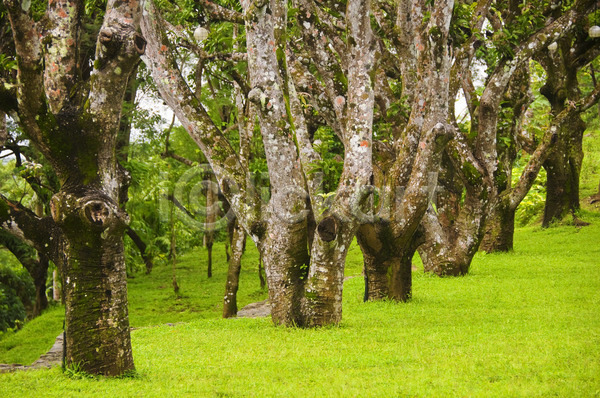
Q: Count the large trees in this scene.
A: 6